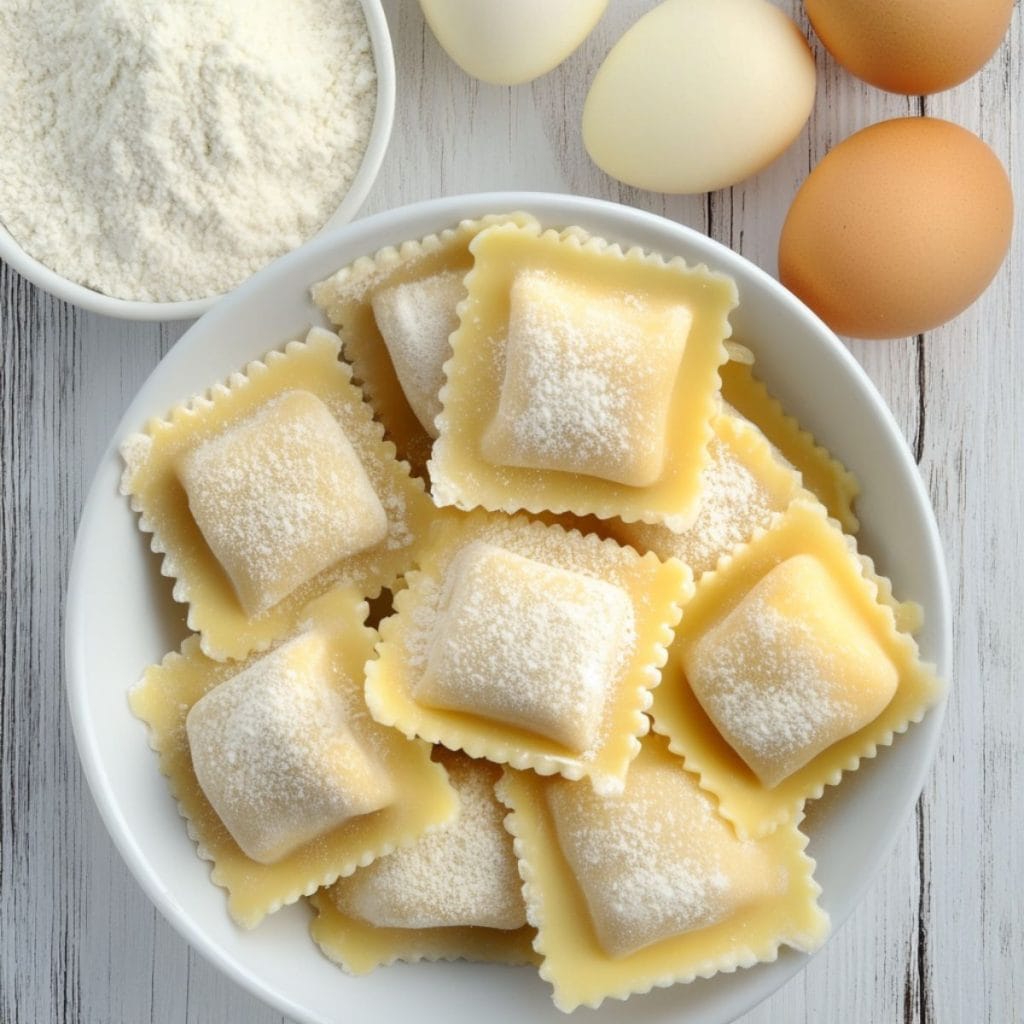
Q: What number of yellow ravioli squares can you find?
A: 10